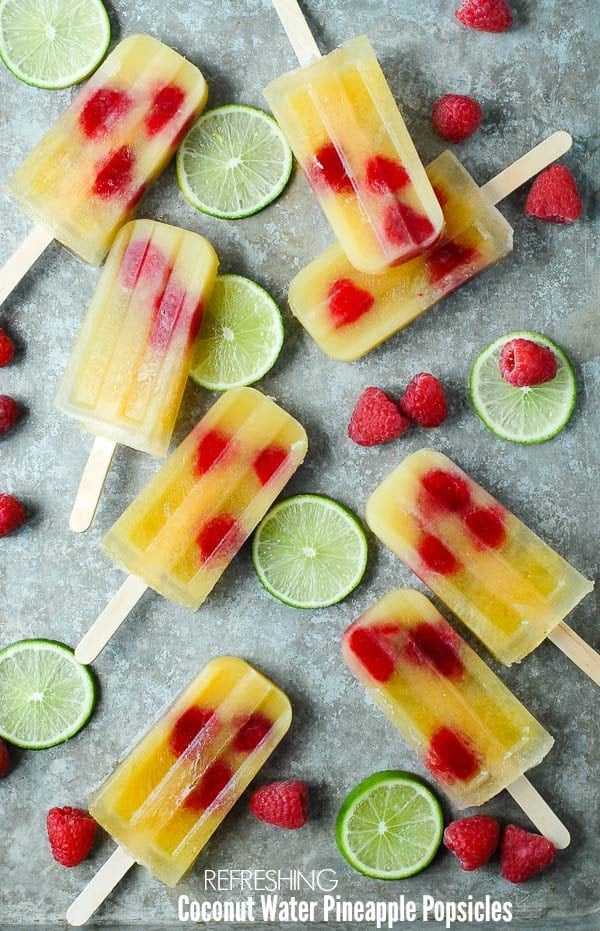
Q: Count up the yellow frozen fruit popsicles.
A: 8